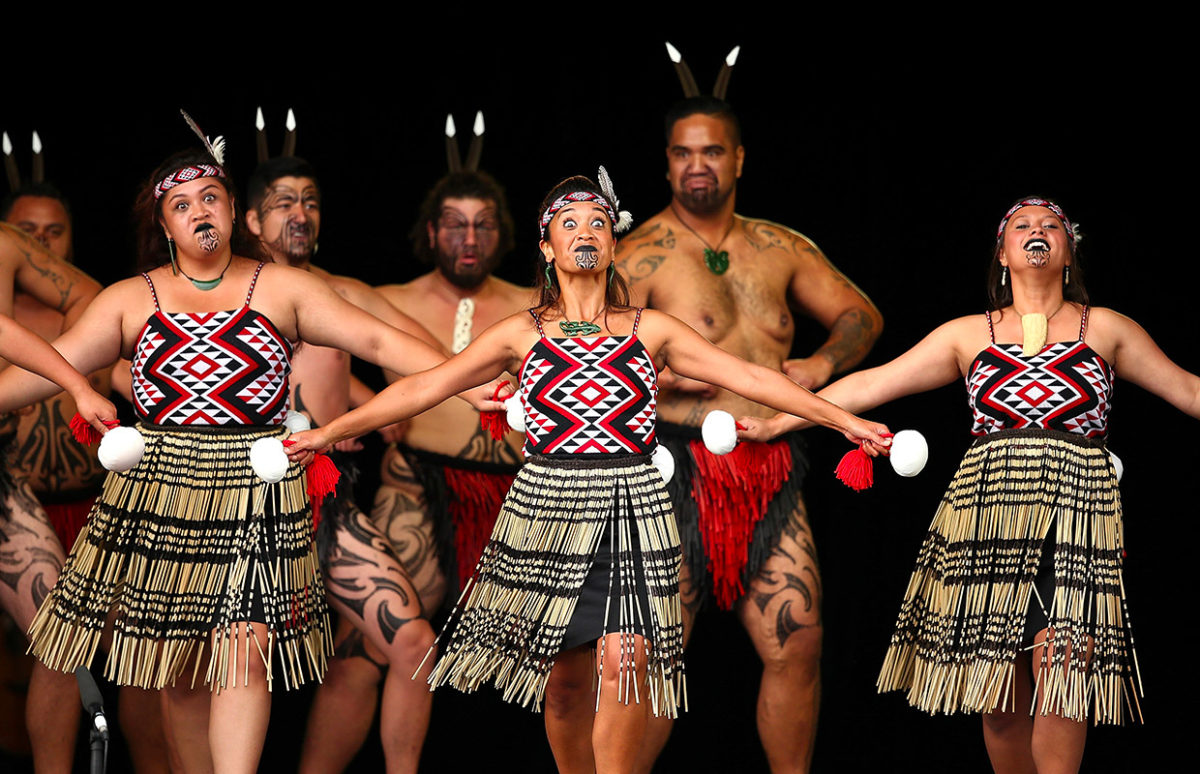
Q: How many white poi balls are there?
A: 8